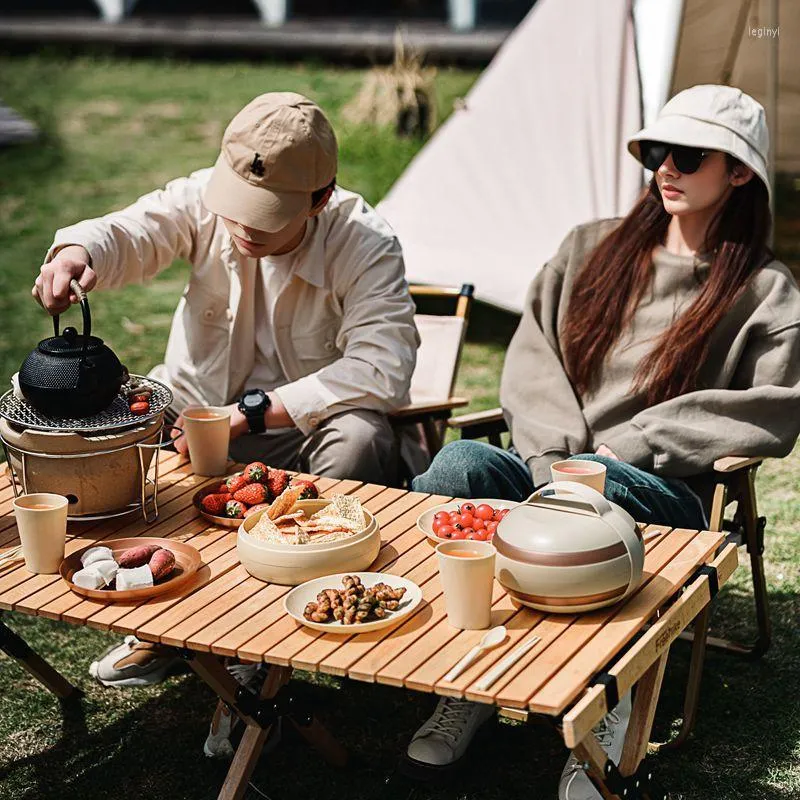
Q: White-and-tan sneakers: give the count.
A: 2